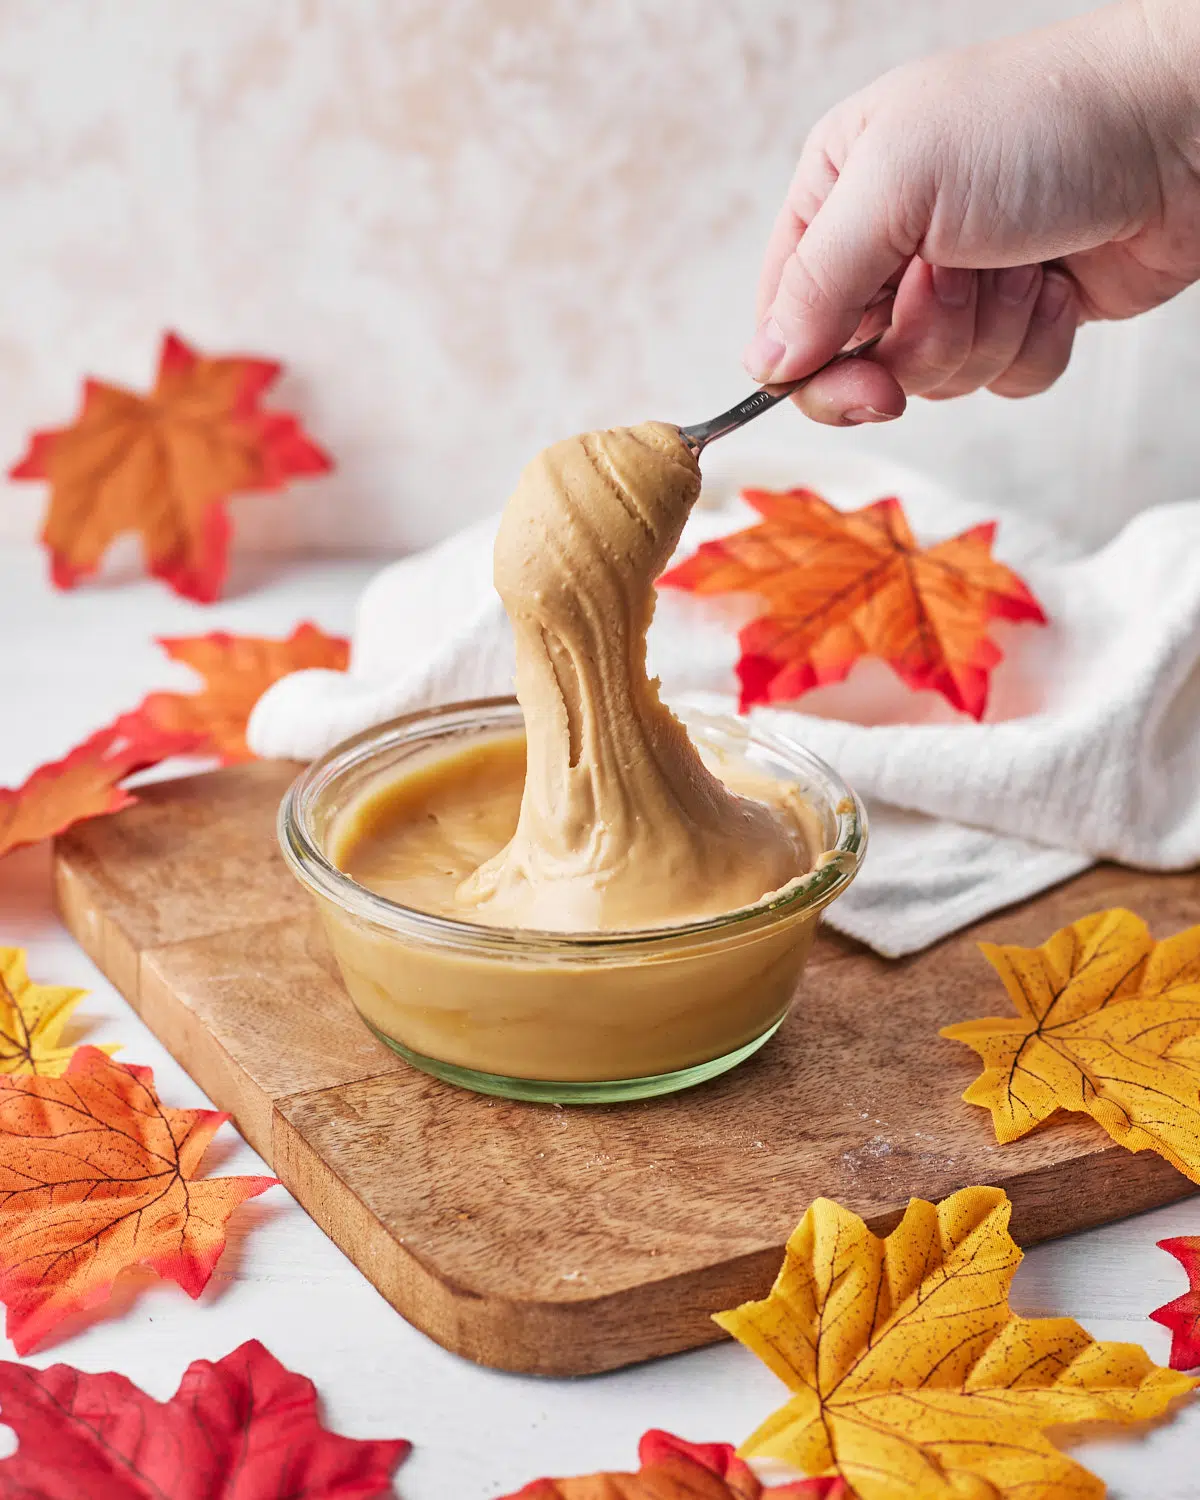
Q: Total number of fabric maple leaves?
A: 11